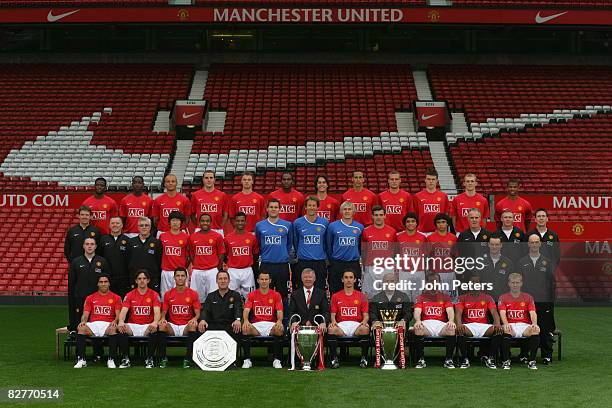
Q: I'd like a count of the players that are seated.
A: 8